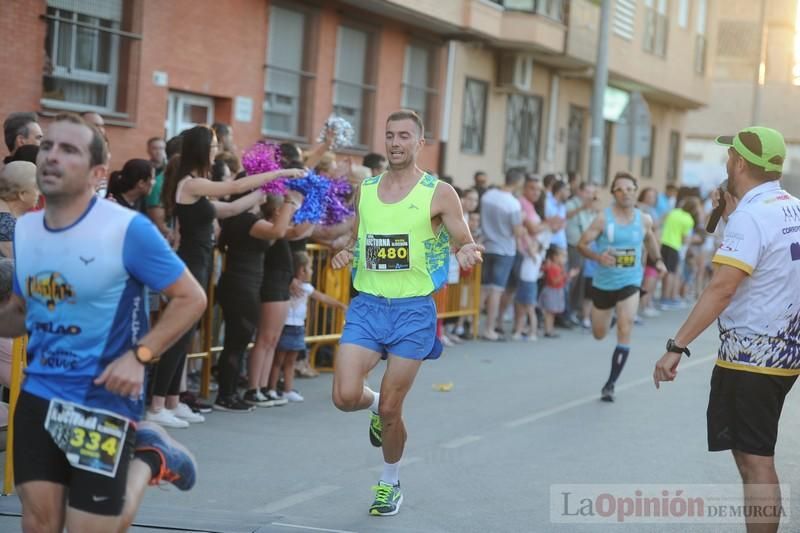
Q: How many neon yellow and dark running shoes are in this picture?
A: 2